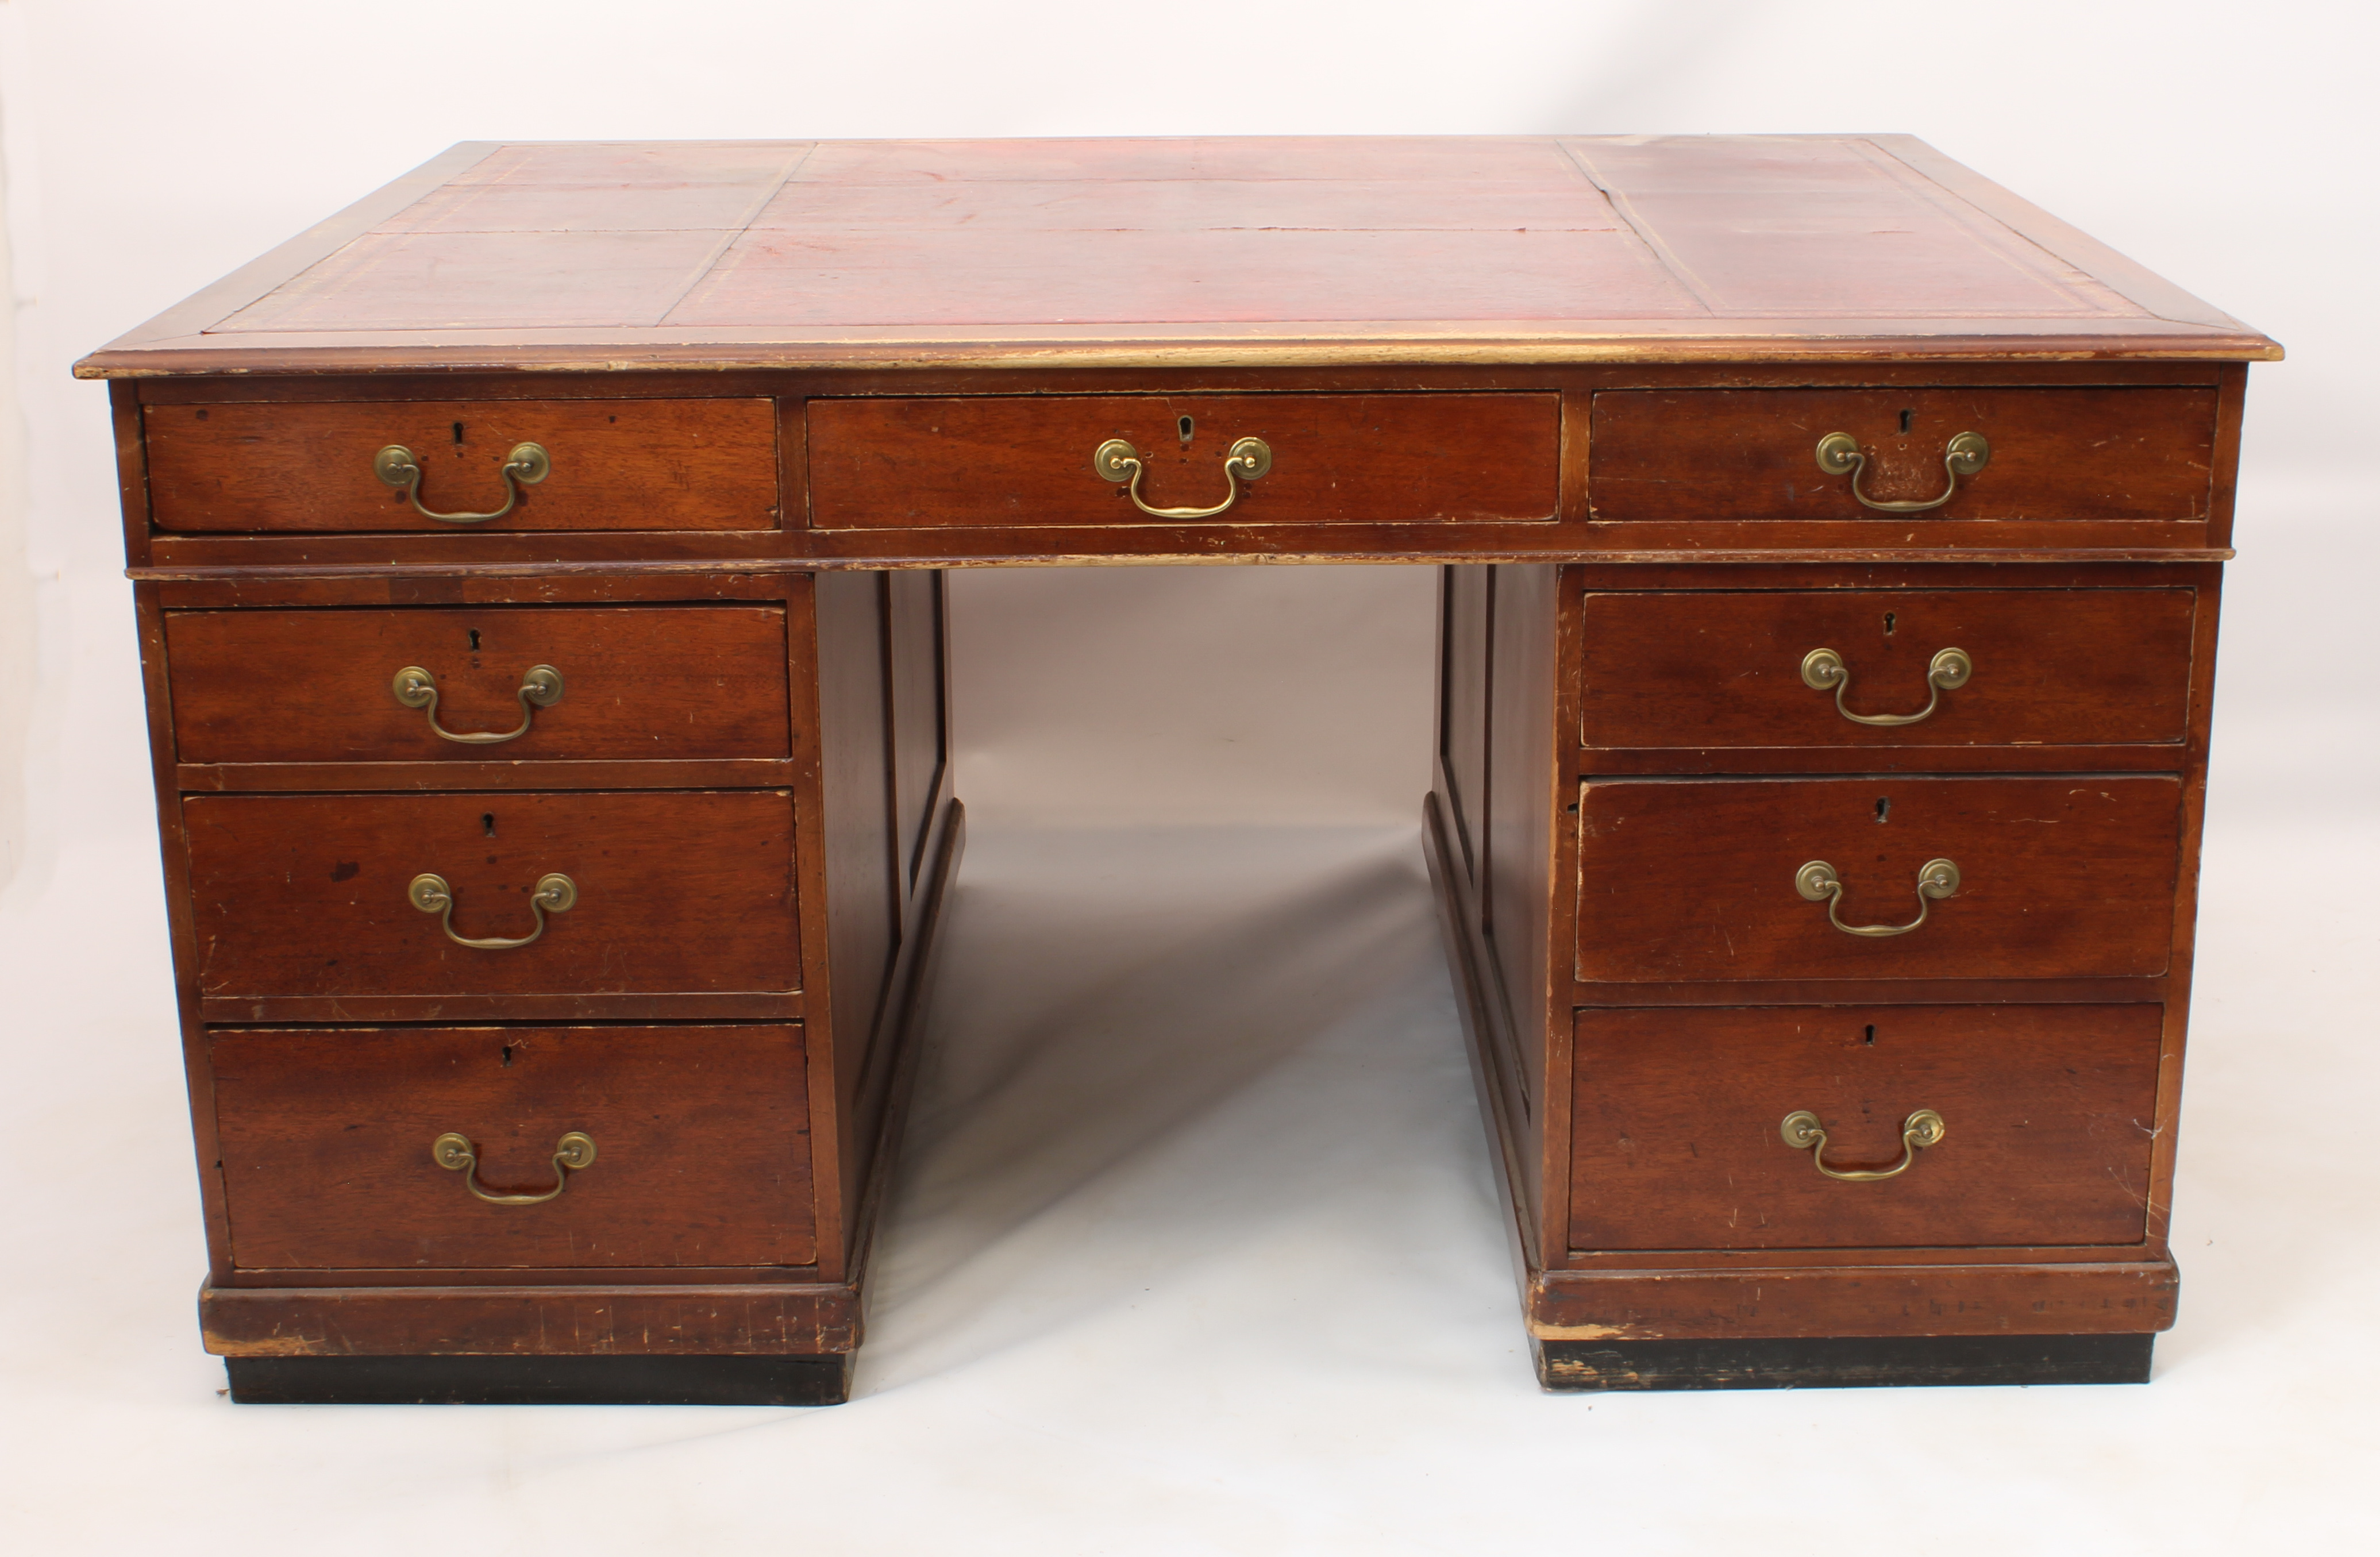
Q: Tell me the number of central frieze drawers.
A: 1